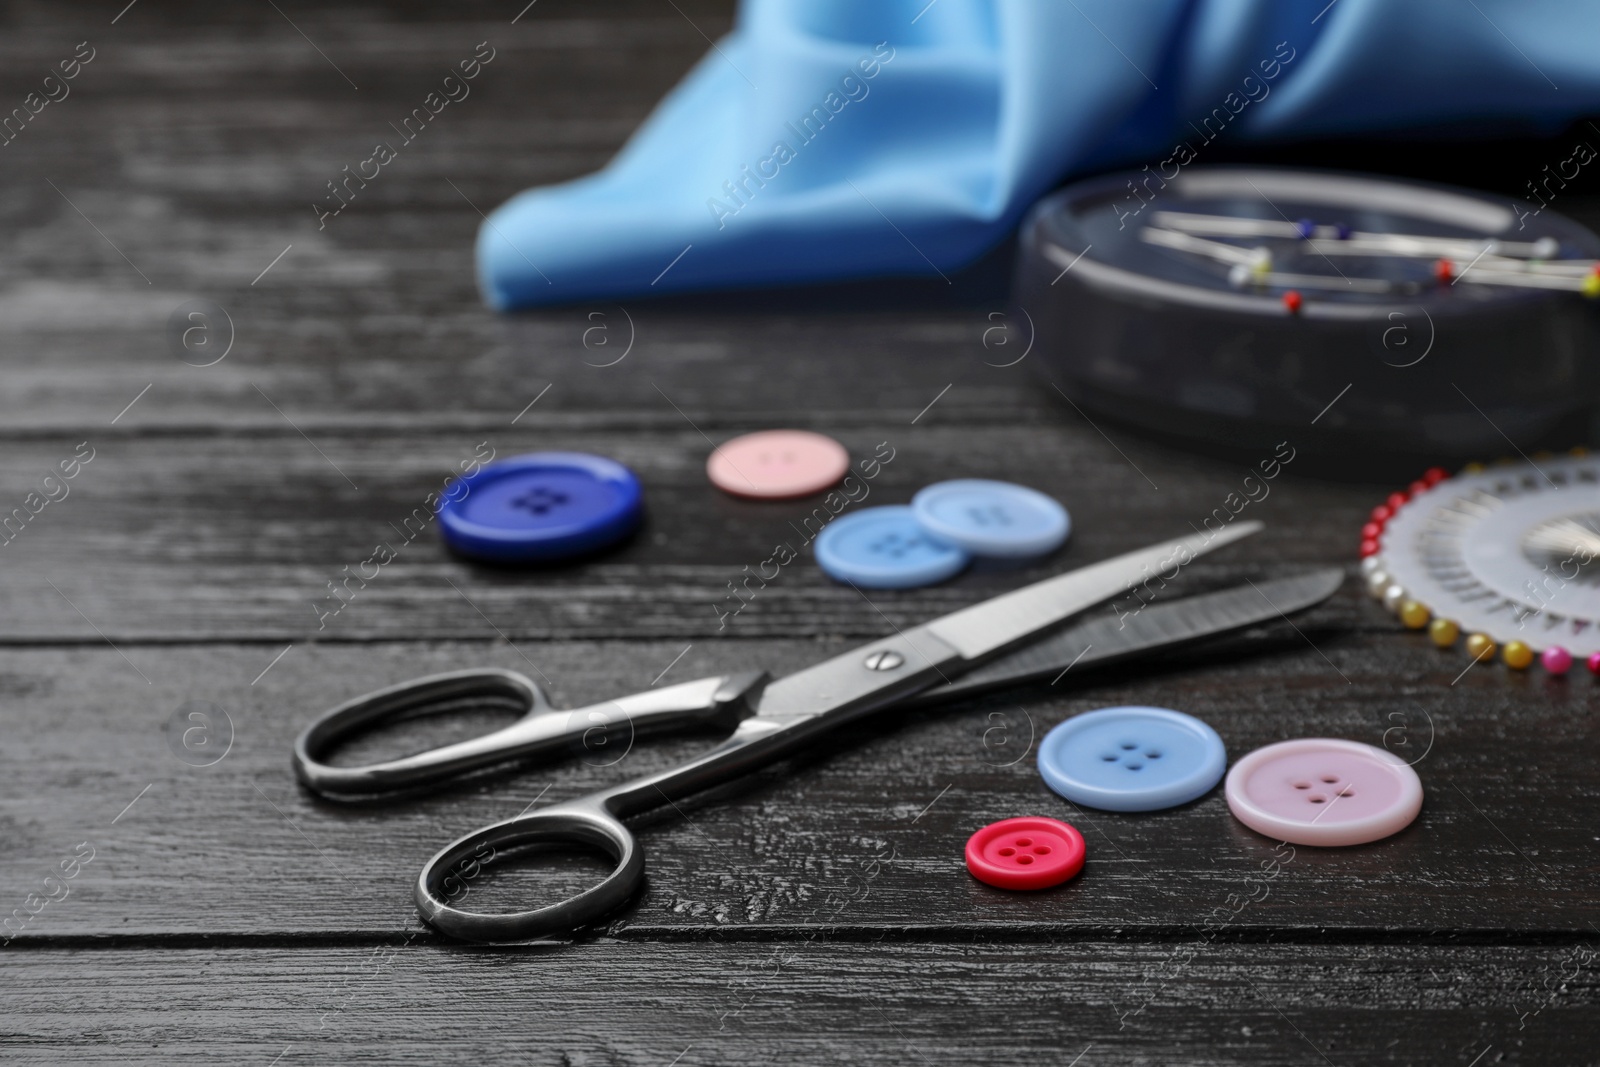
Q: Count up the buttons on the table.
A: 7